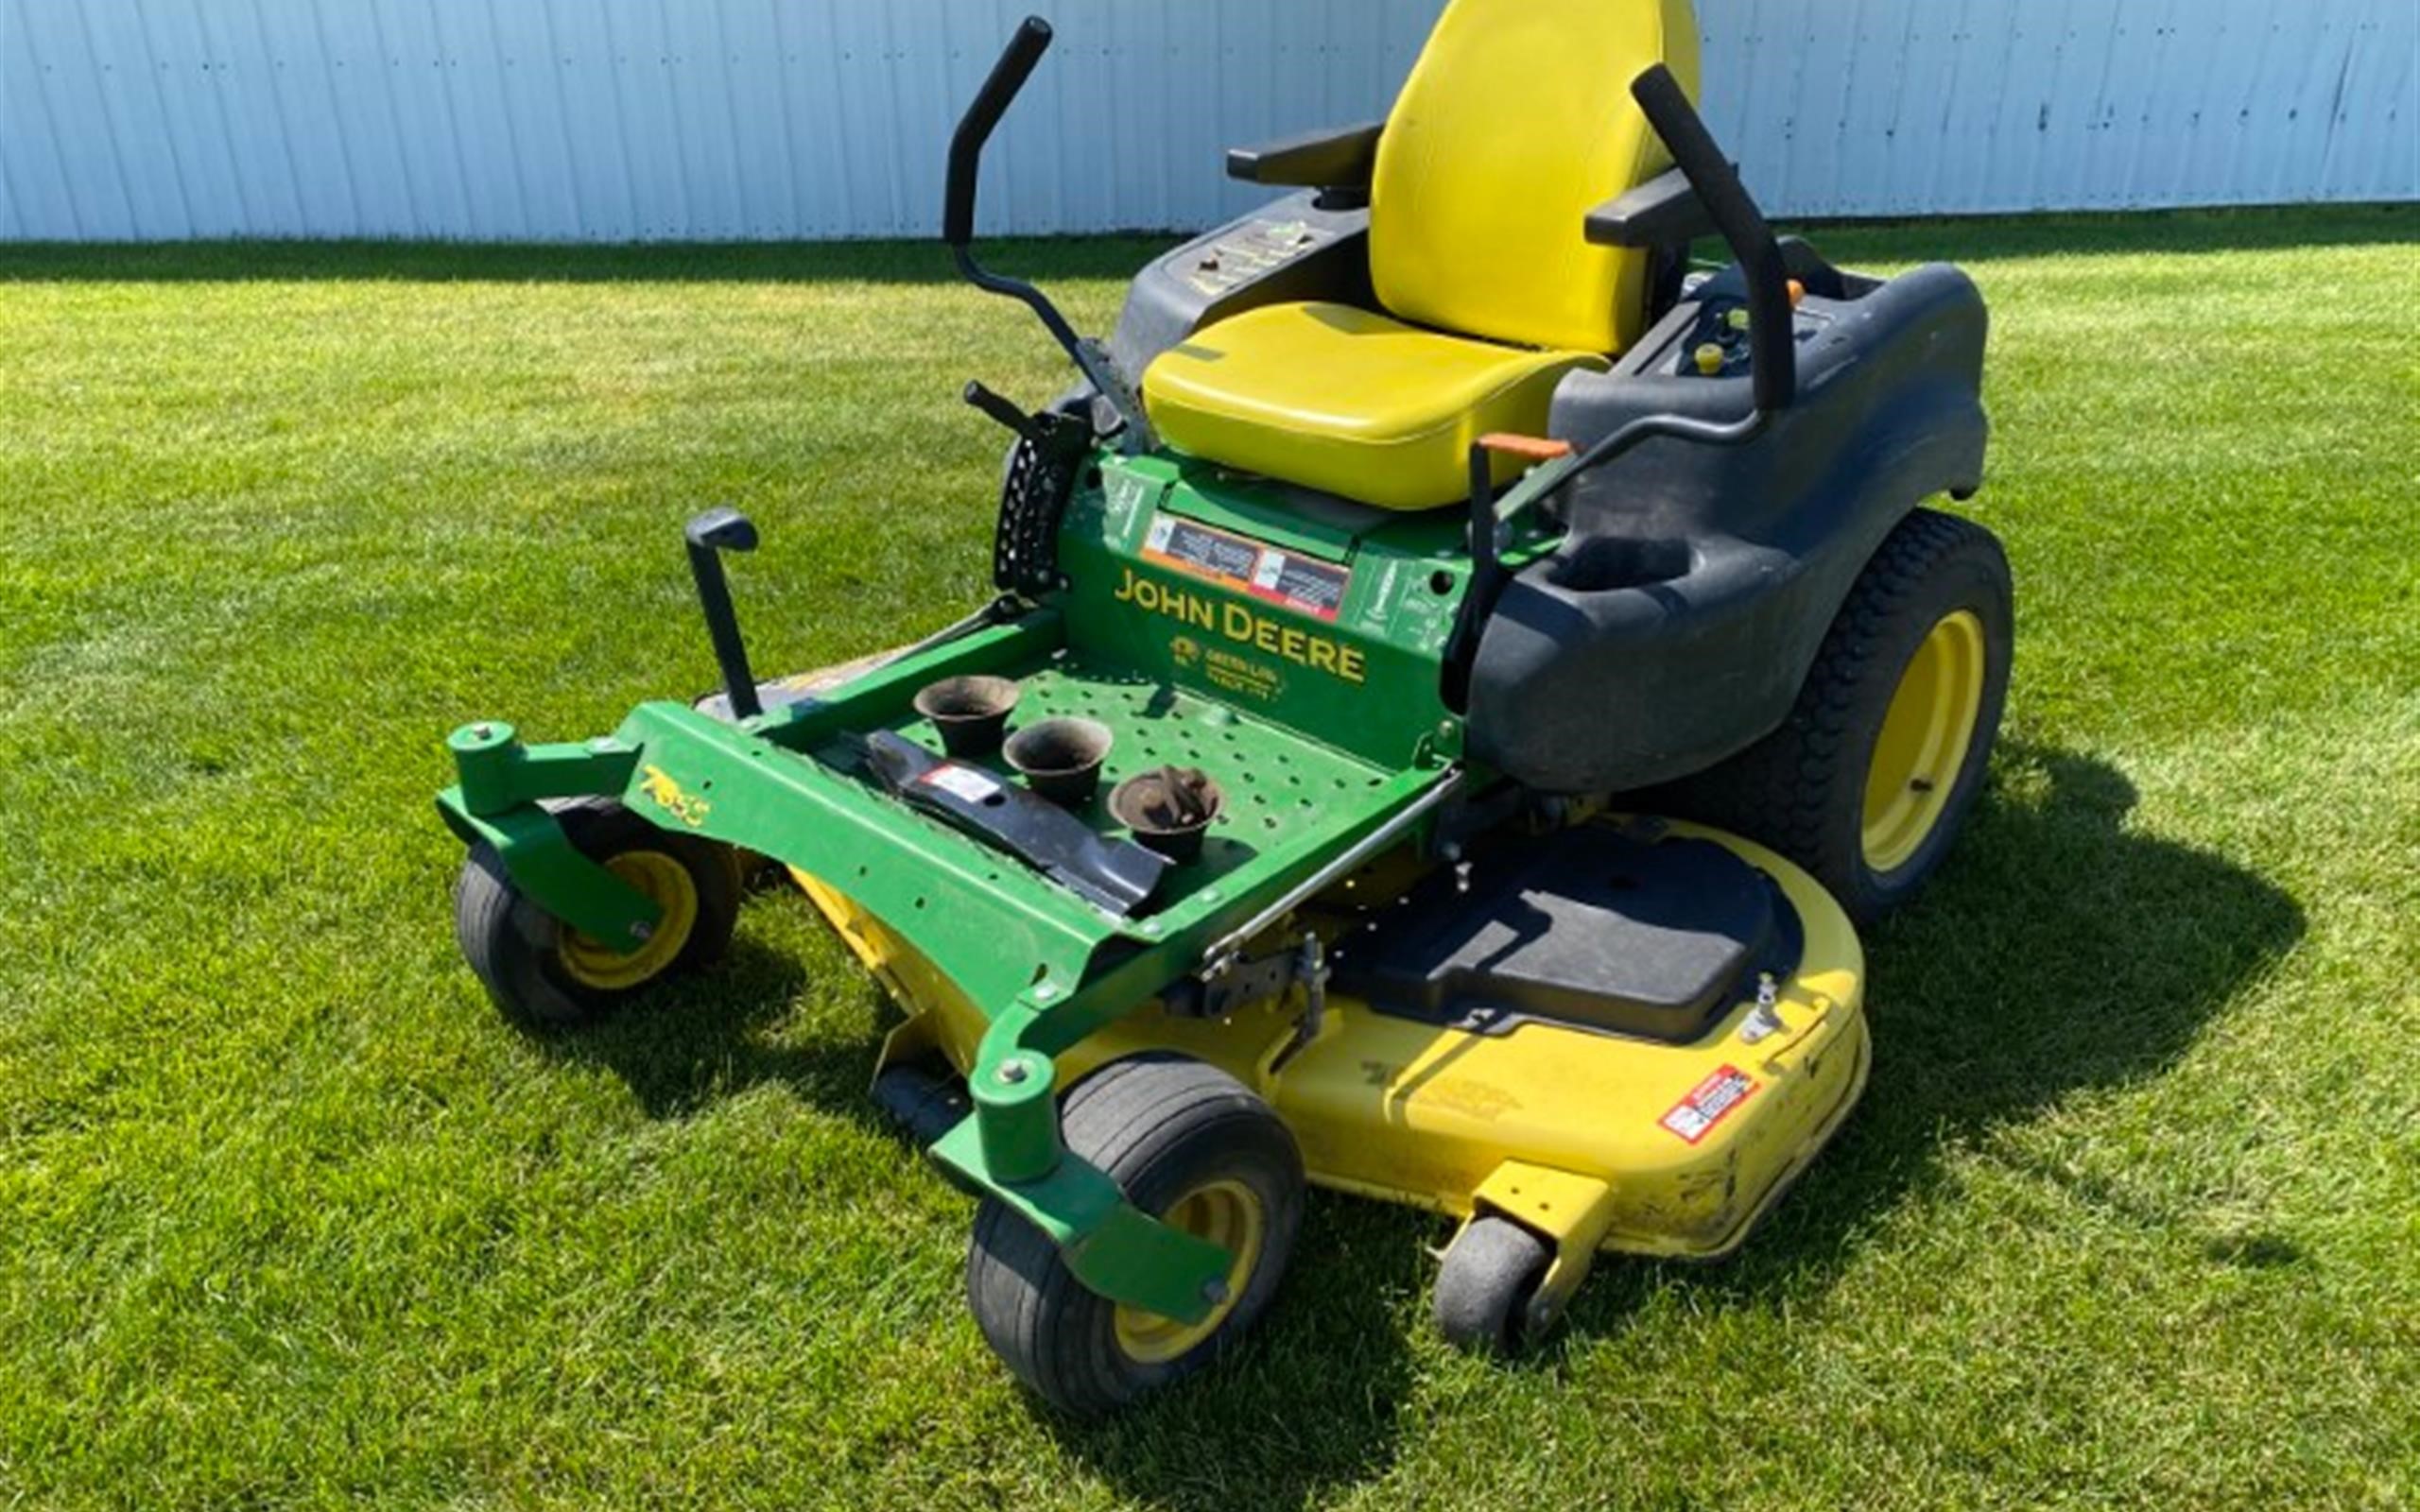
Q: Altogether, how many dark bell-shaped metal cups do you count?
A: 3